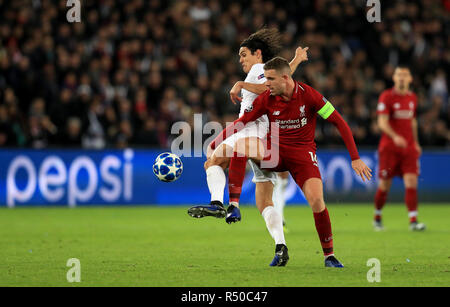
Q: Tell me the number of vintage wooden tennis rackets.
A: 0